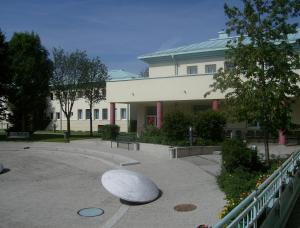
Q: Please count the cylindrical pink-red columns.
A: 4